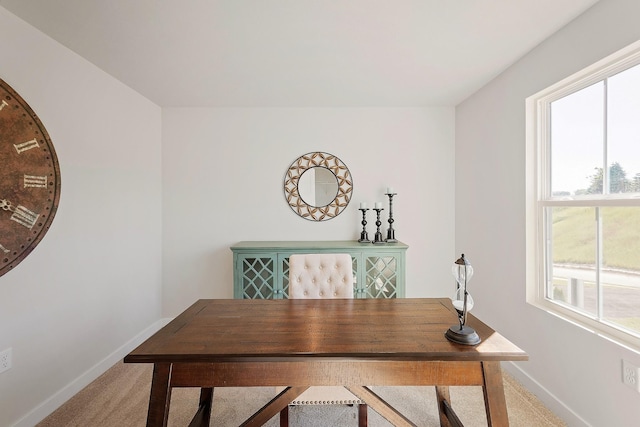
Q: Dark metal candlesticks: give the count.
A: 3